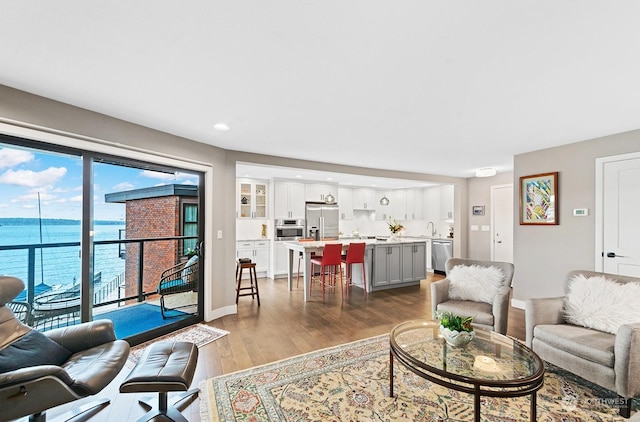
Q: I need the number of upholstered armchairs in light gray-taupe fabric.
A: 2